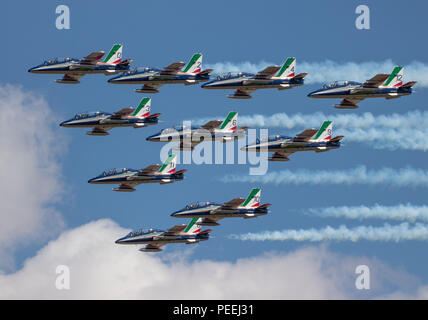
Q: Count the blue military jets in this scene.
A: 10